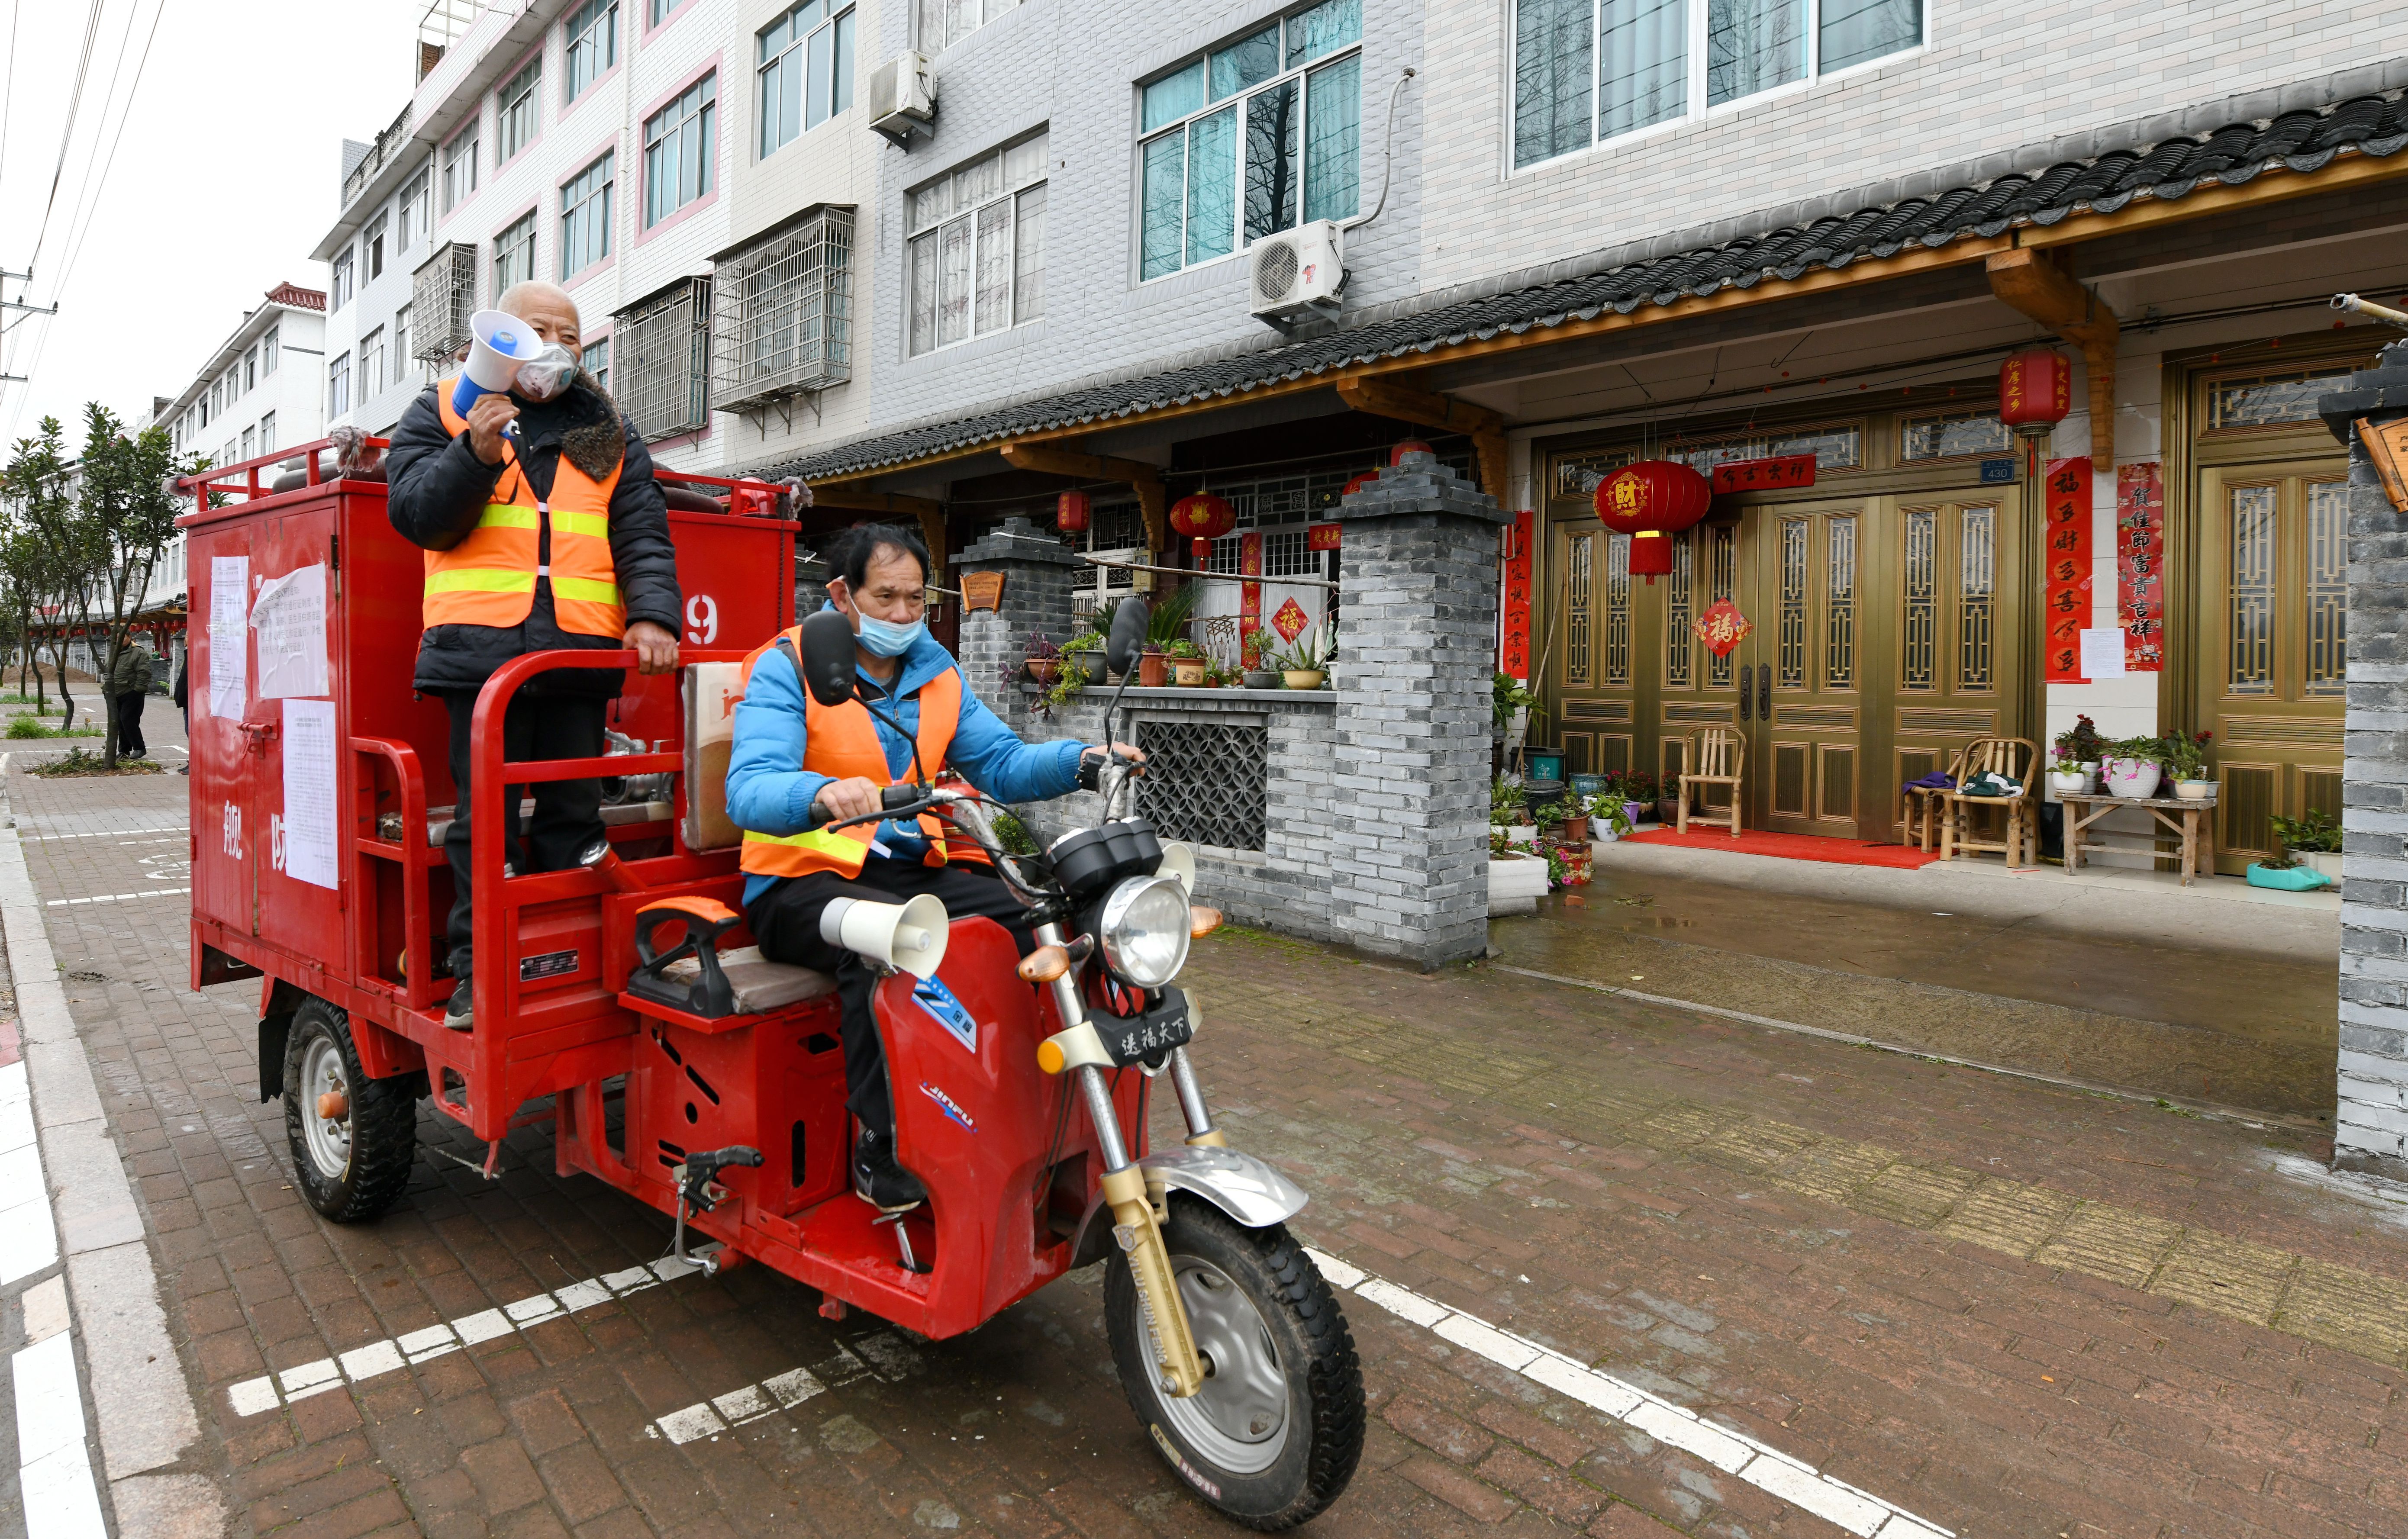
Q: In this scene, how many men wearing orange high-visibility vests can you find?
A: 2